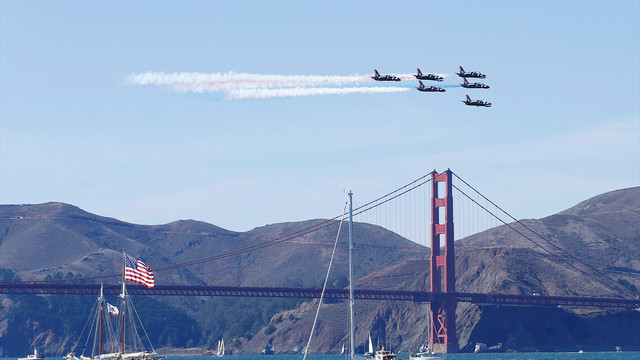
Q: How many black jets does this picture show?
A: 6